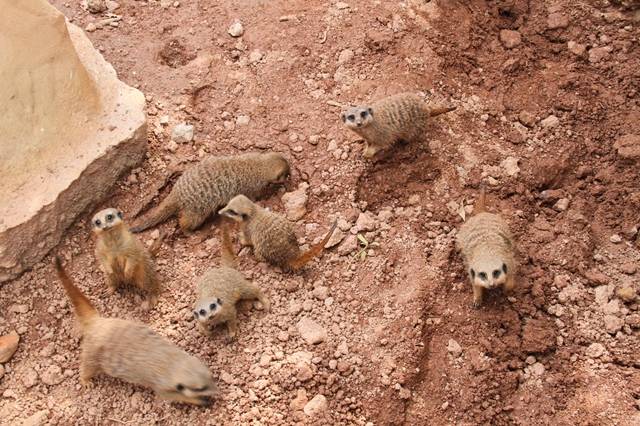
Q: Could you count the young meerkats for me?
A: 3